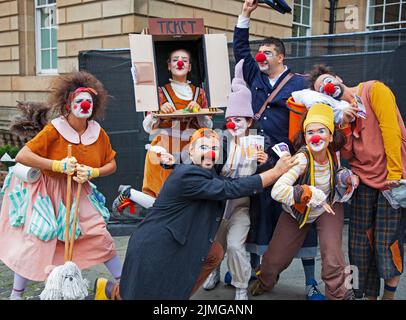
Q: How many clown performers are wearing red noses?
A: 7